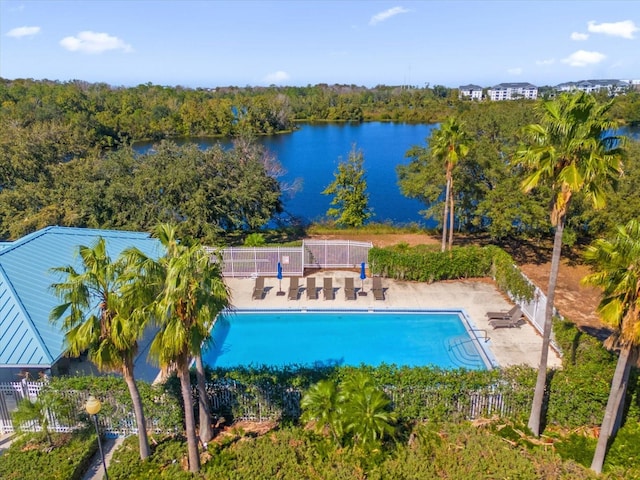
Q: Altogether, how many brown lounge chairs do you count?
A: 8